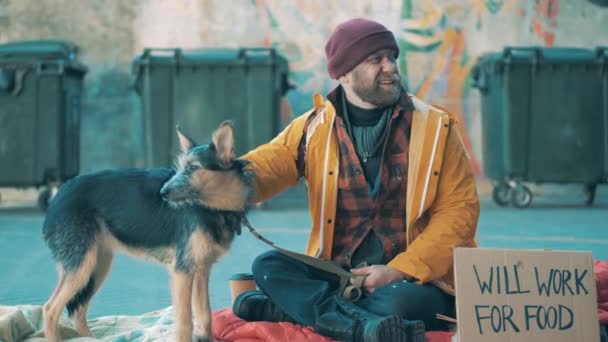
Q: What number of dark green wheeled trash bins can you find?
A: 3